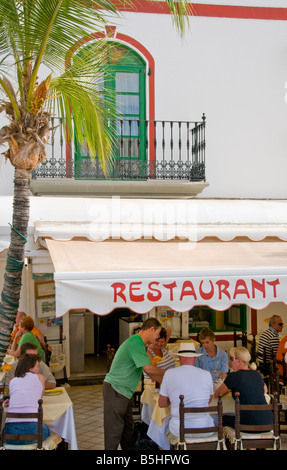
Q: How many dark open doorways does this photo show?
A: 1